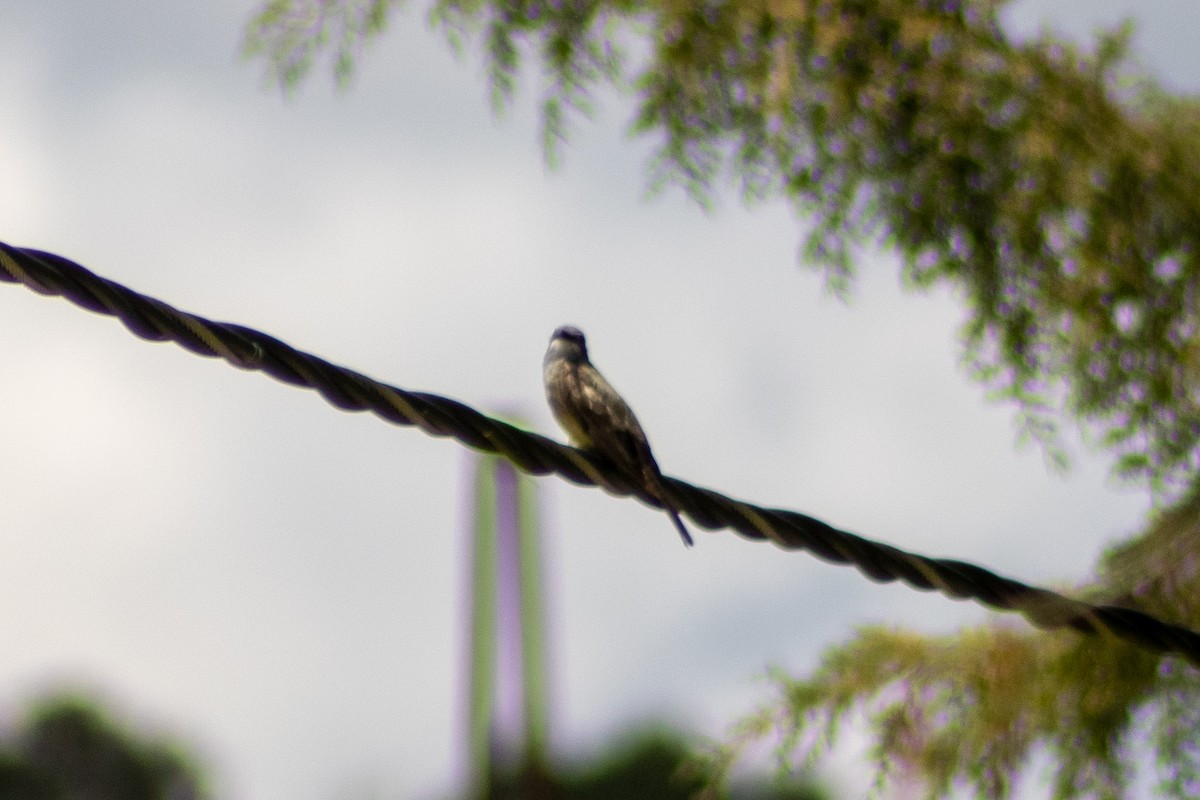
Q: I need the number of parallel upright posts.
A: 2